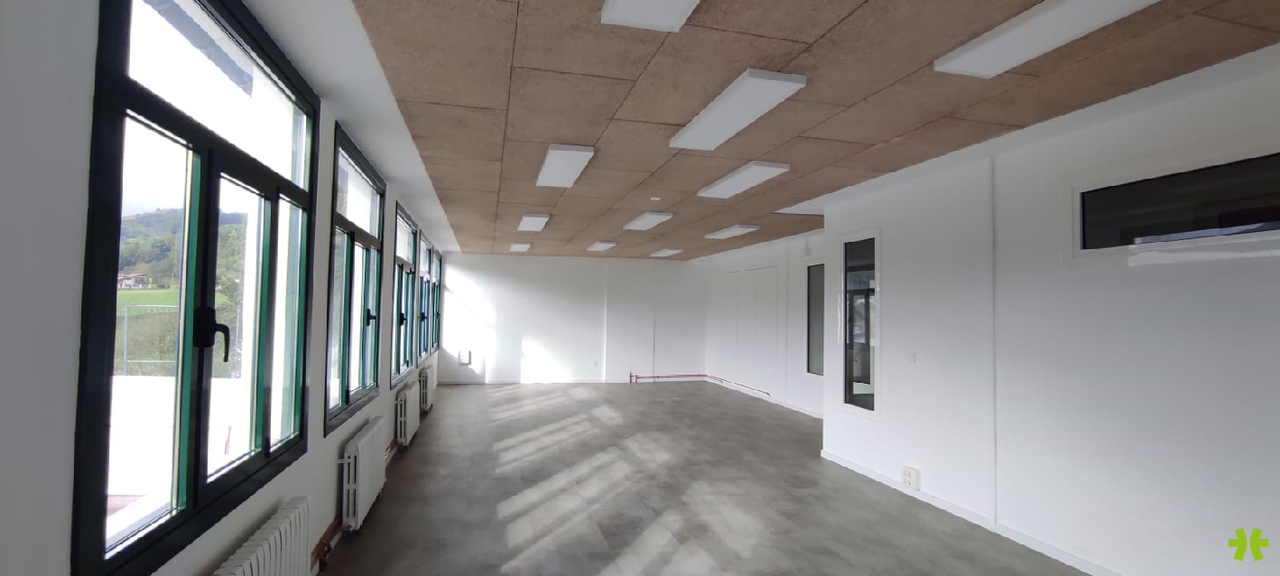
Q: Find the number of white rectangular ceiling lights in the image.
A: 11